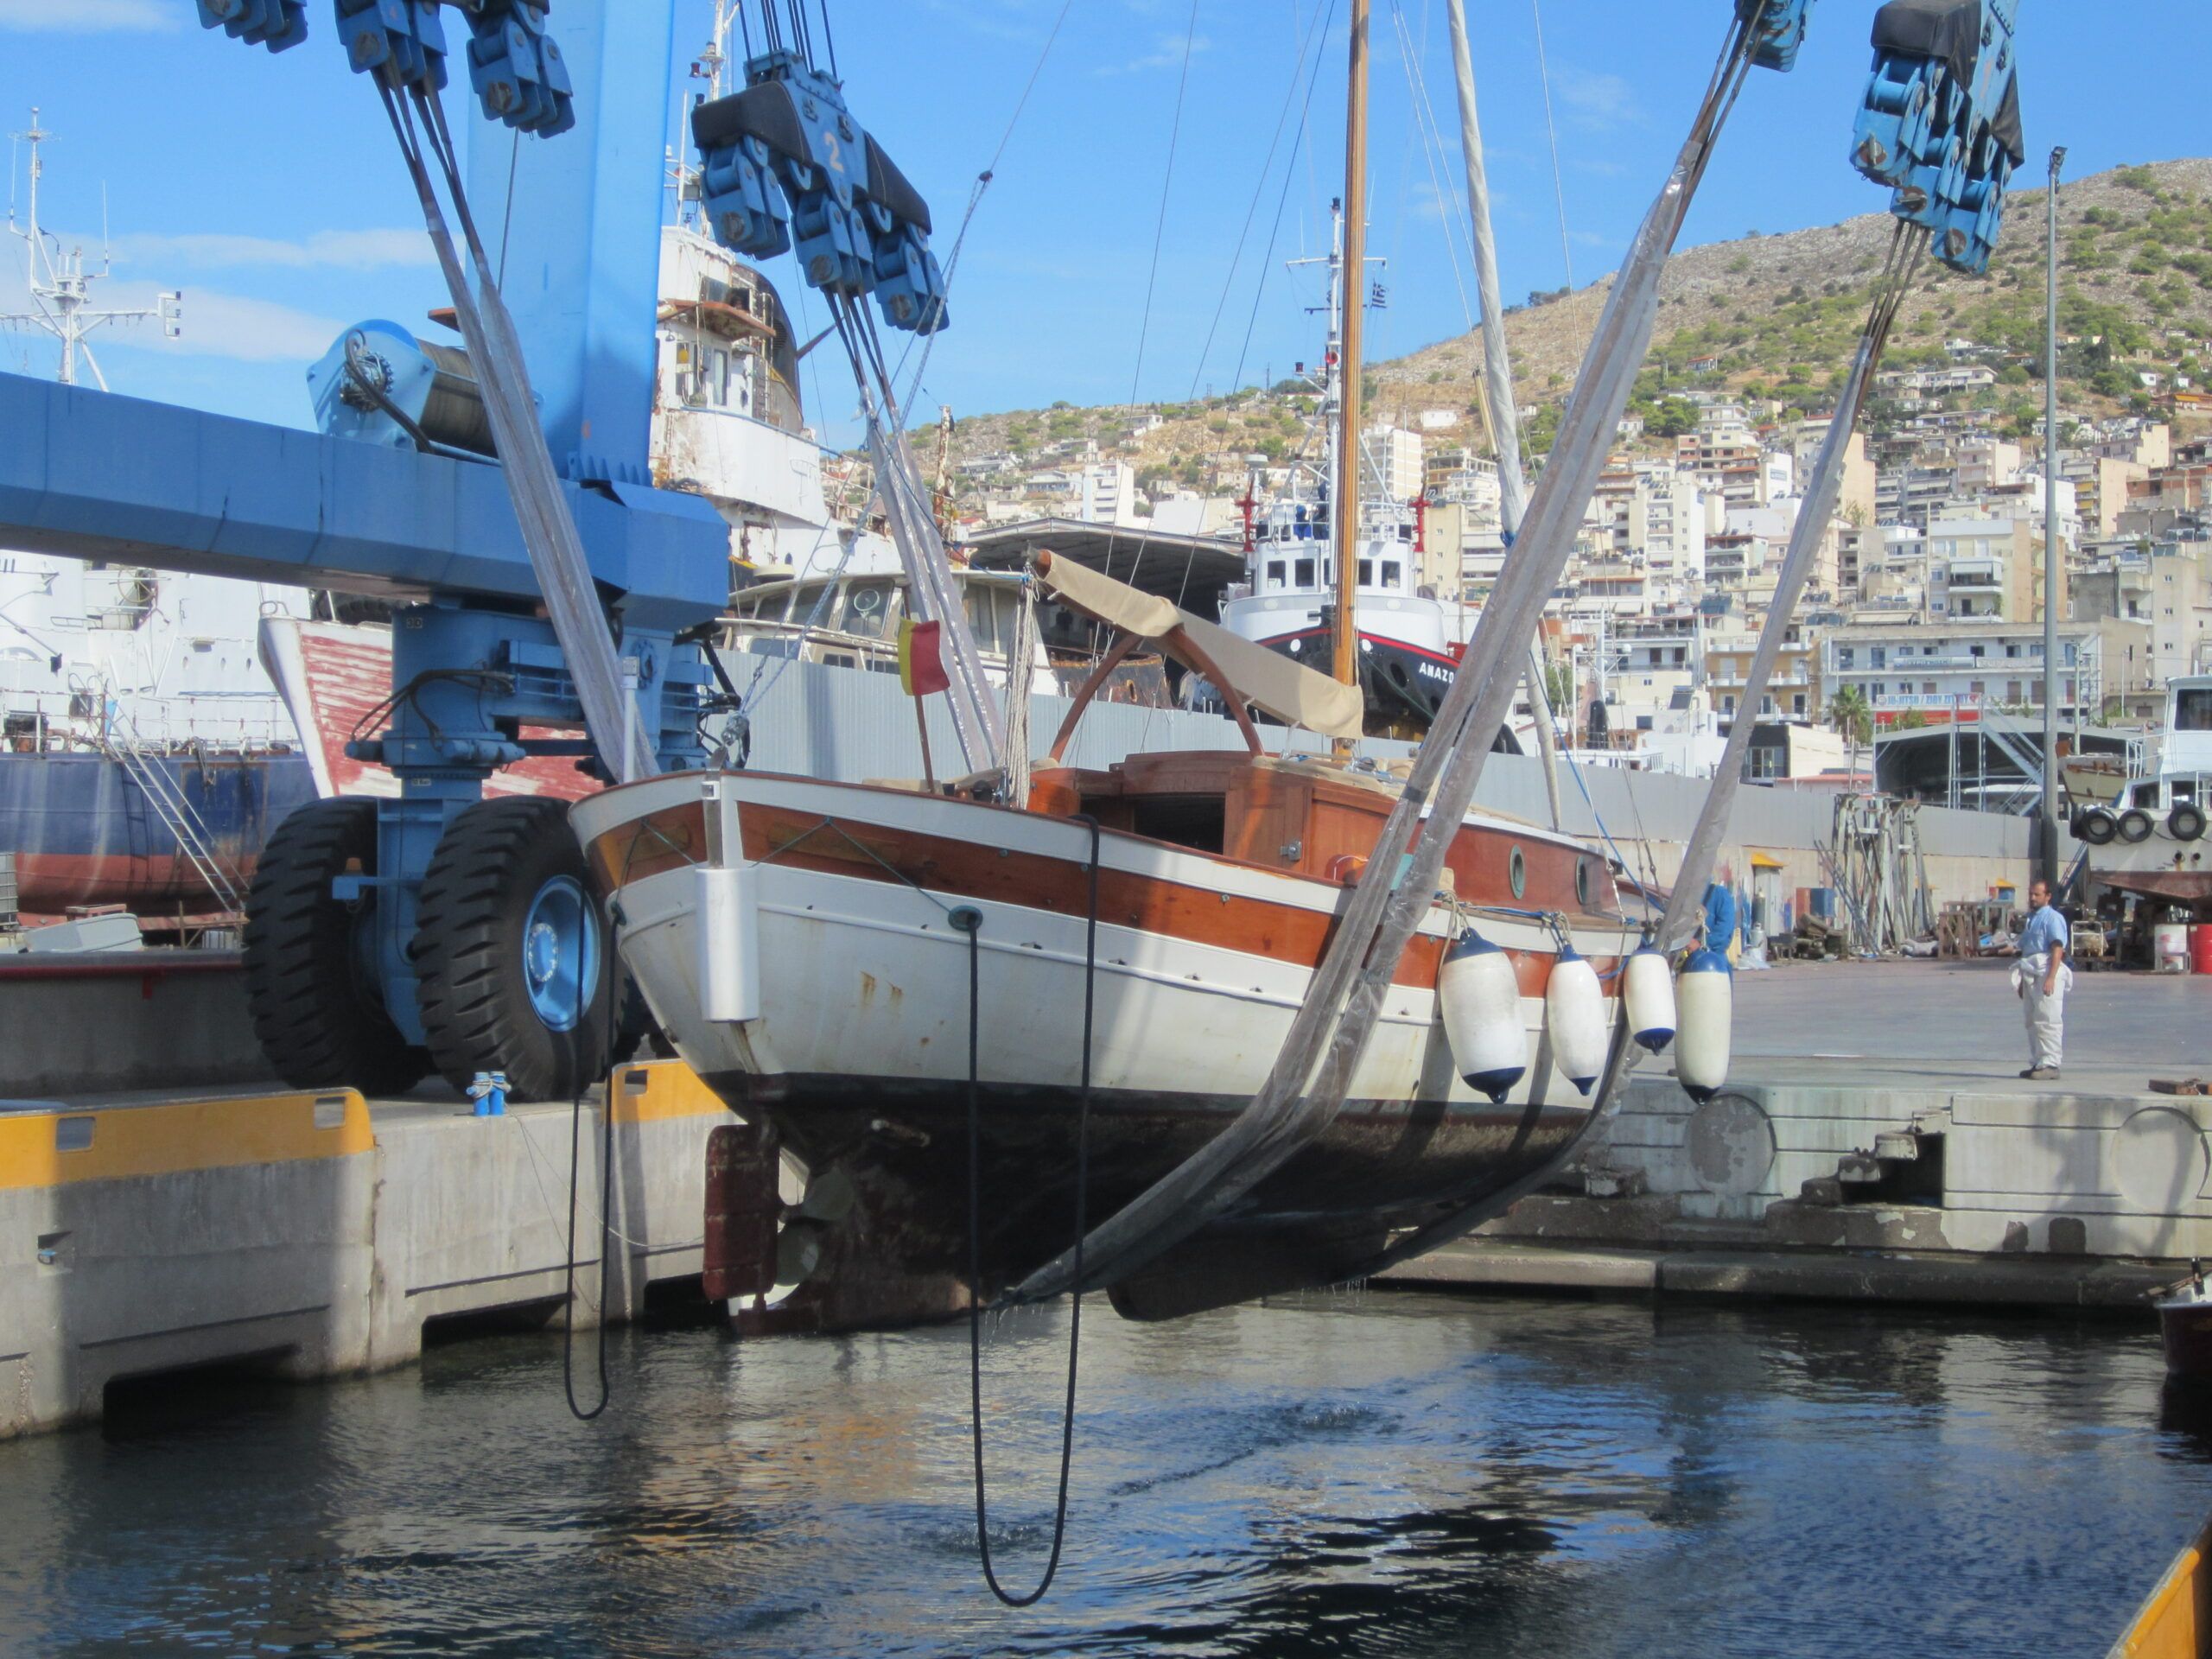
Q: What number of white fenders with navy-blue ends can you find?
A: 4